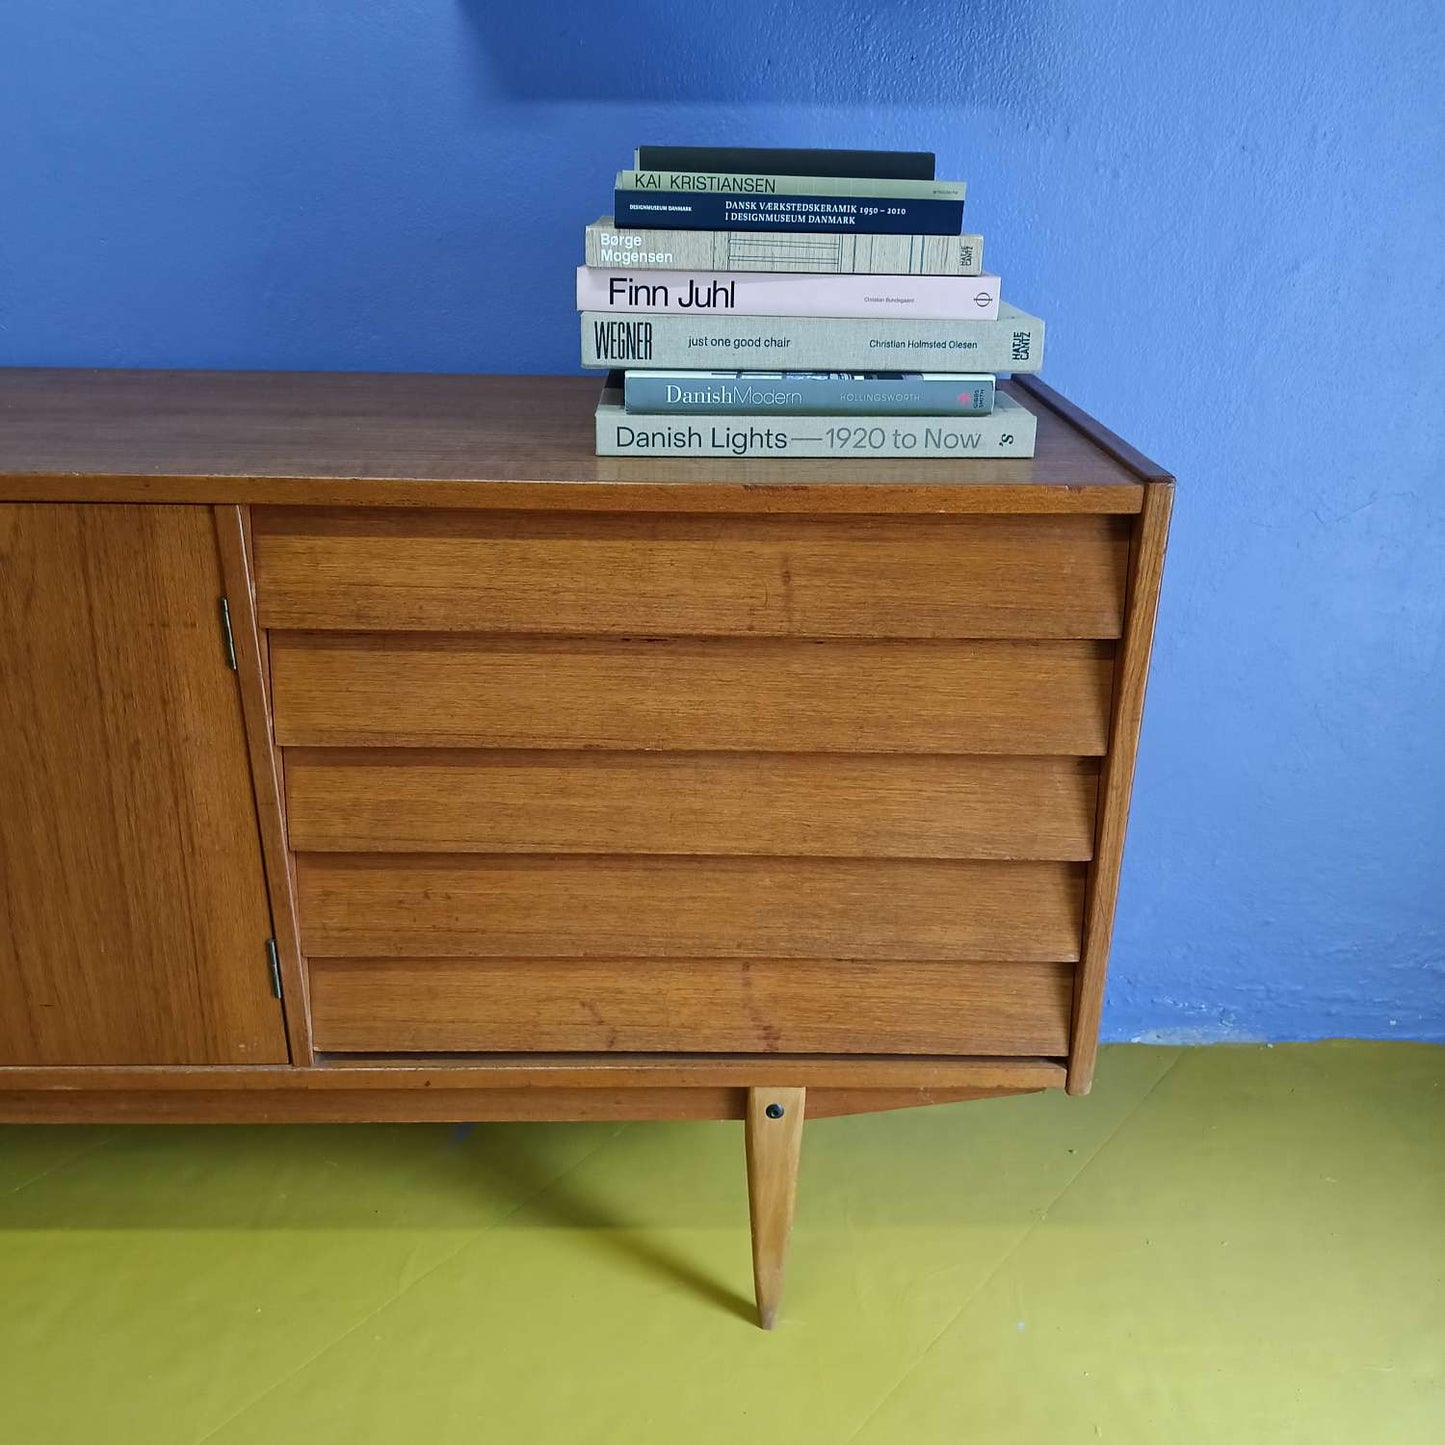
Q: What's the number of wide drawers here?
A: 5